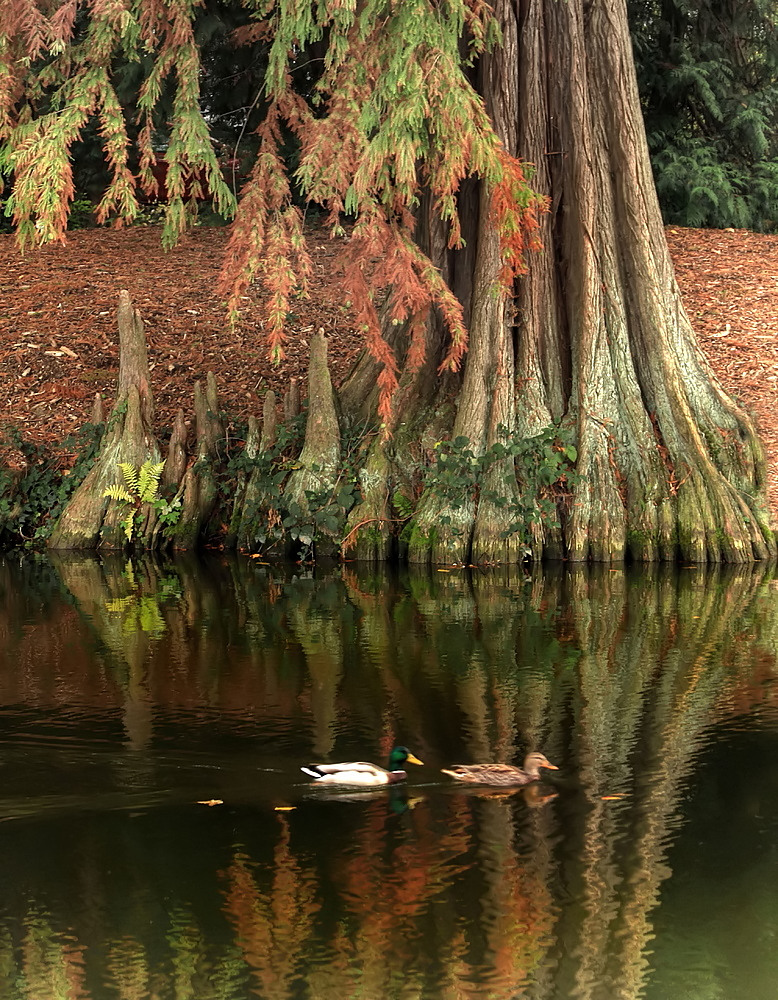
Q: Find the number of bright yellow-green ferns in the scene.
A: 1